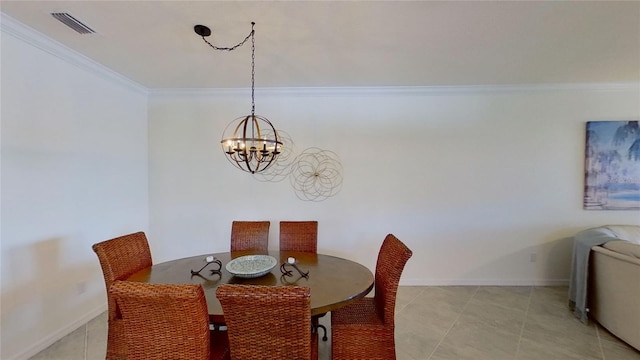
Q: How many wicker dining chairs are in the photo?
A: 6